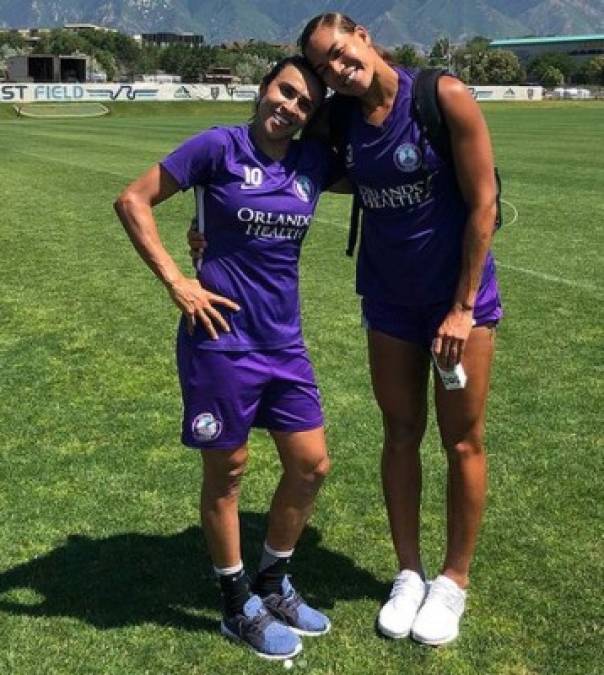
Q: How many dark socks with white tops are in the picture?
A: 2